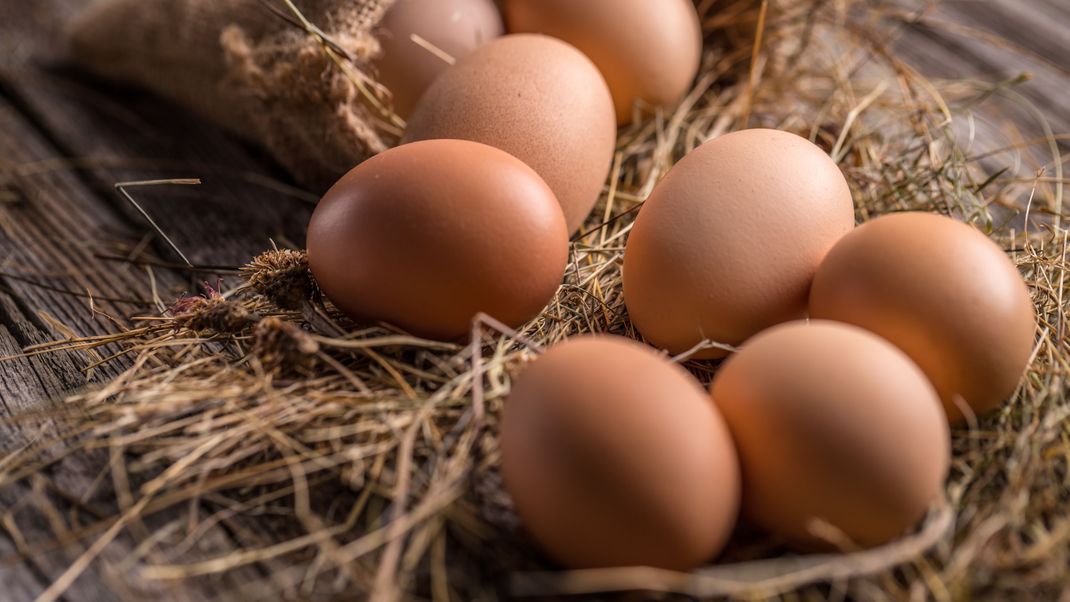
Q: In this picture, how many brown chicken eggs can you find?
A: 8